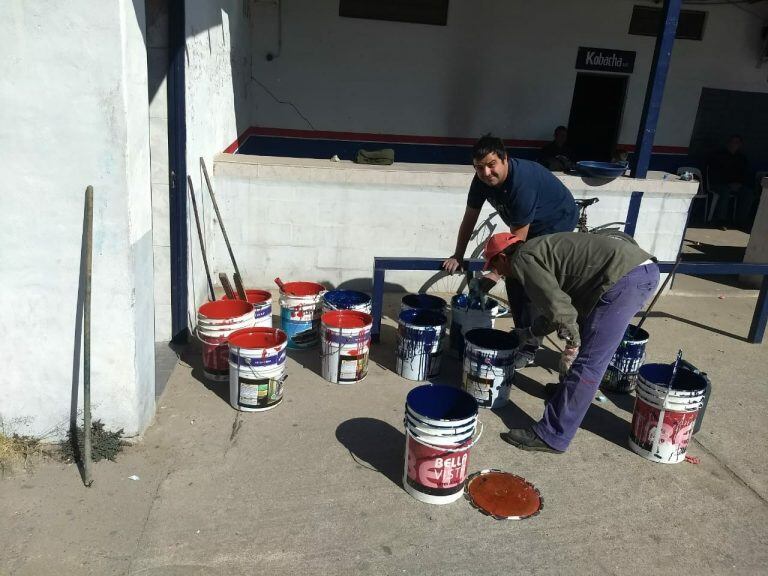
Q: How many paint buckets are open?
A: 13